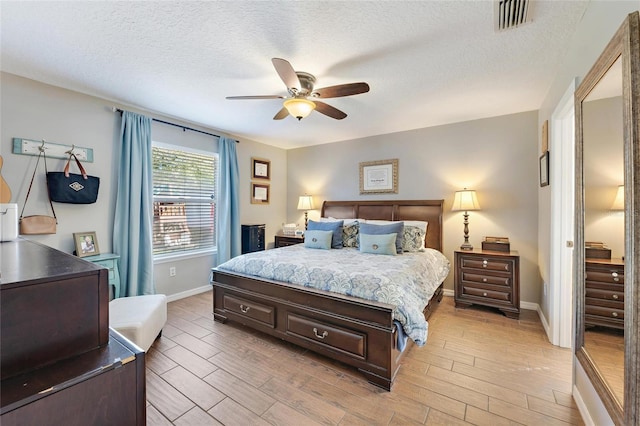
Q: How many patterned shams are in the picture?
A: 2